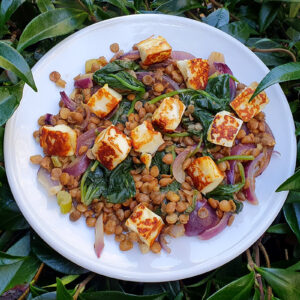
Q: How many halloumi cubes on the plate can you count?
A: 11